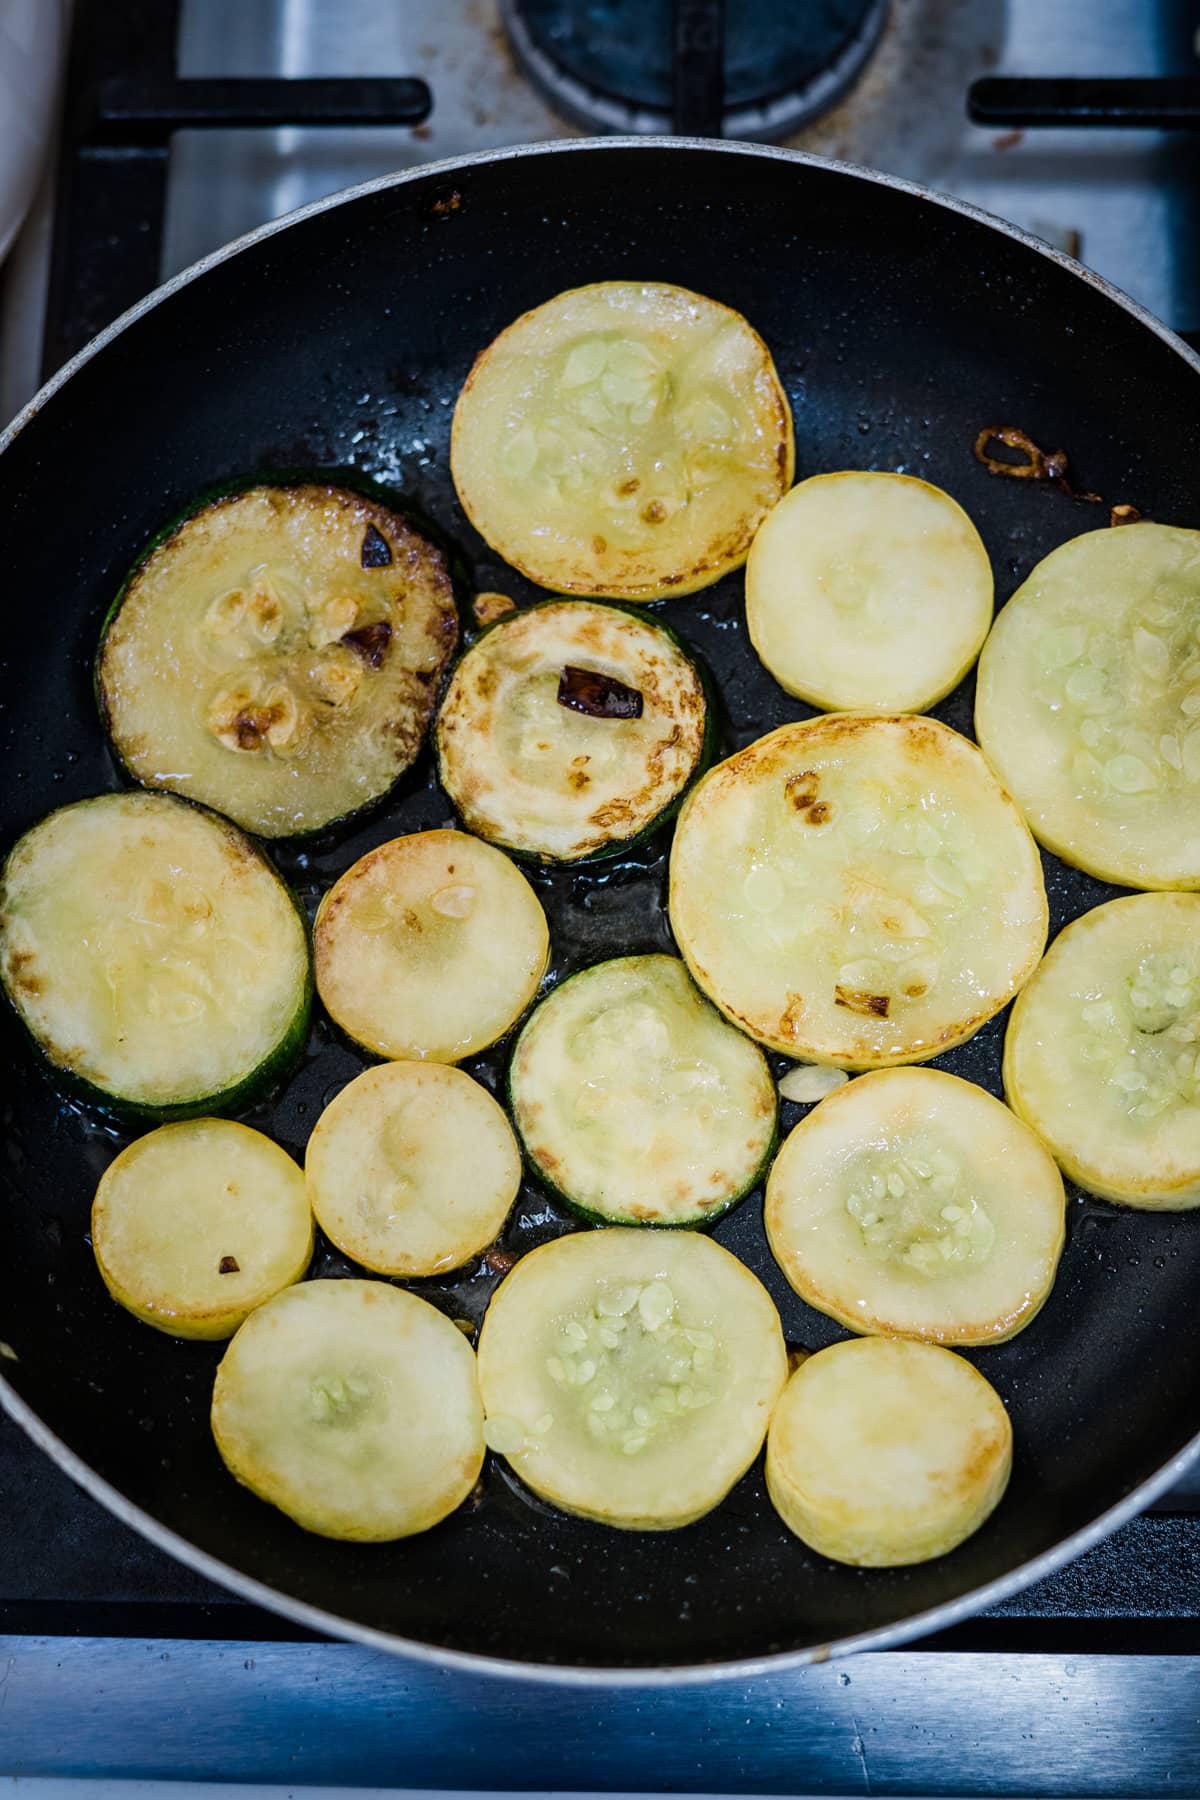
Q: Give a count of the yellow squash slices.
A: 12